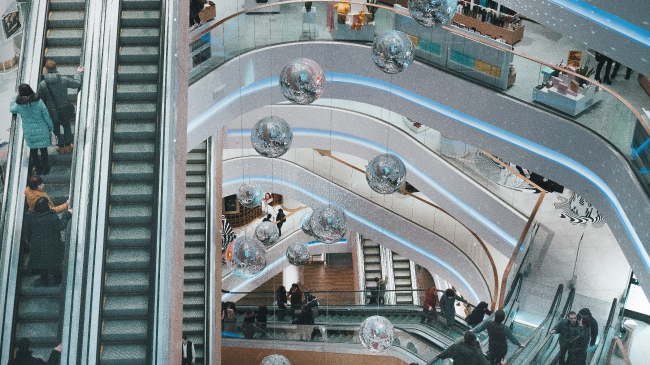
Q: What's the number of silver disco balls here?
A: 13